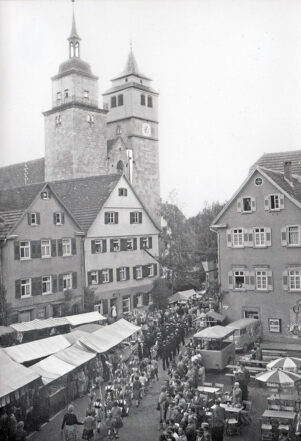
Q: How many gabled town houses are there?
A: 3